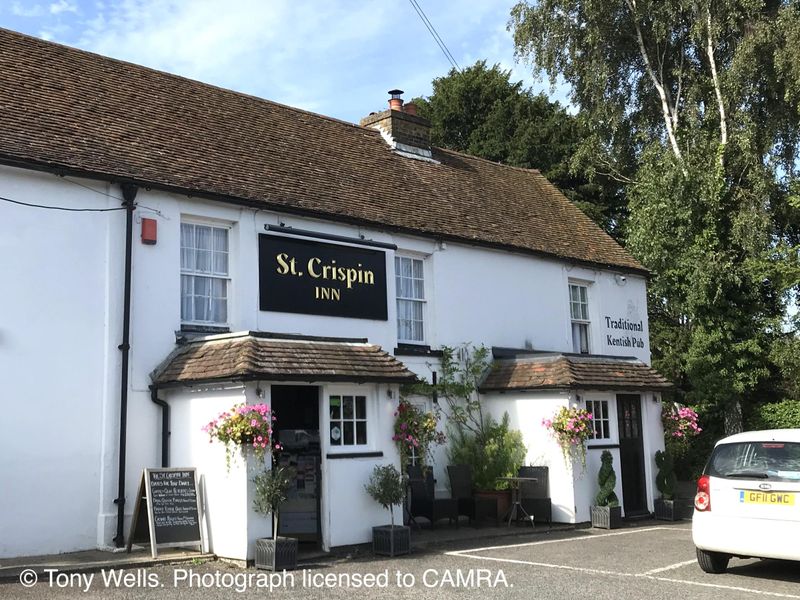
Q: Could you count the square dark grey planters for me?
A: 4